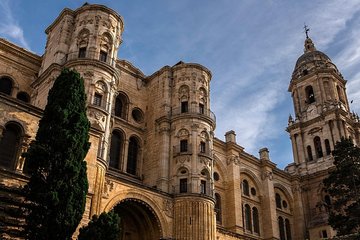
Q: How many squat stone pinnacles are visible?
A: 2